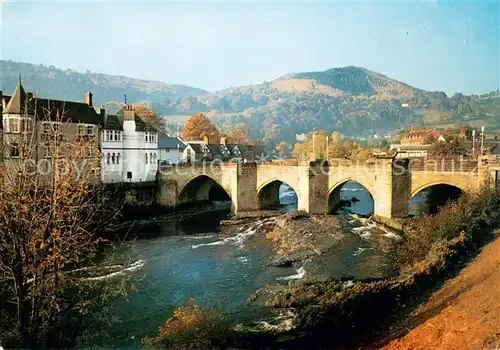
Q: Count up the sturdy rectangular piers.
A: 3